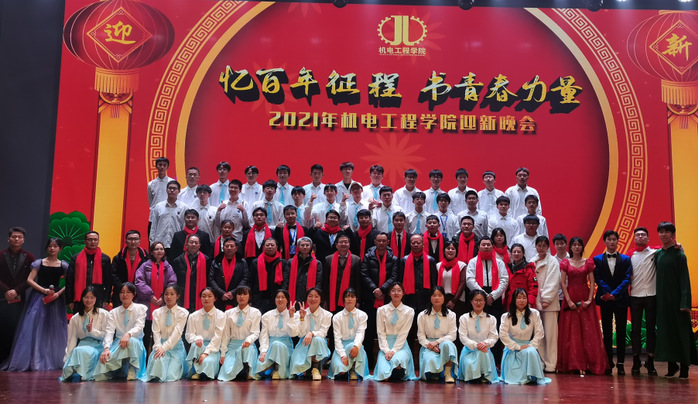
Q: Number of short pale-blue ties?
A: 12